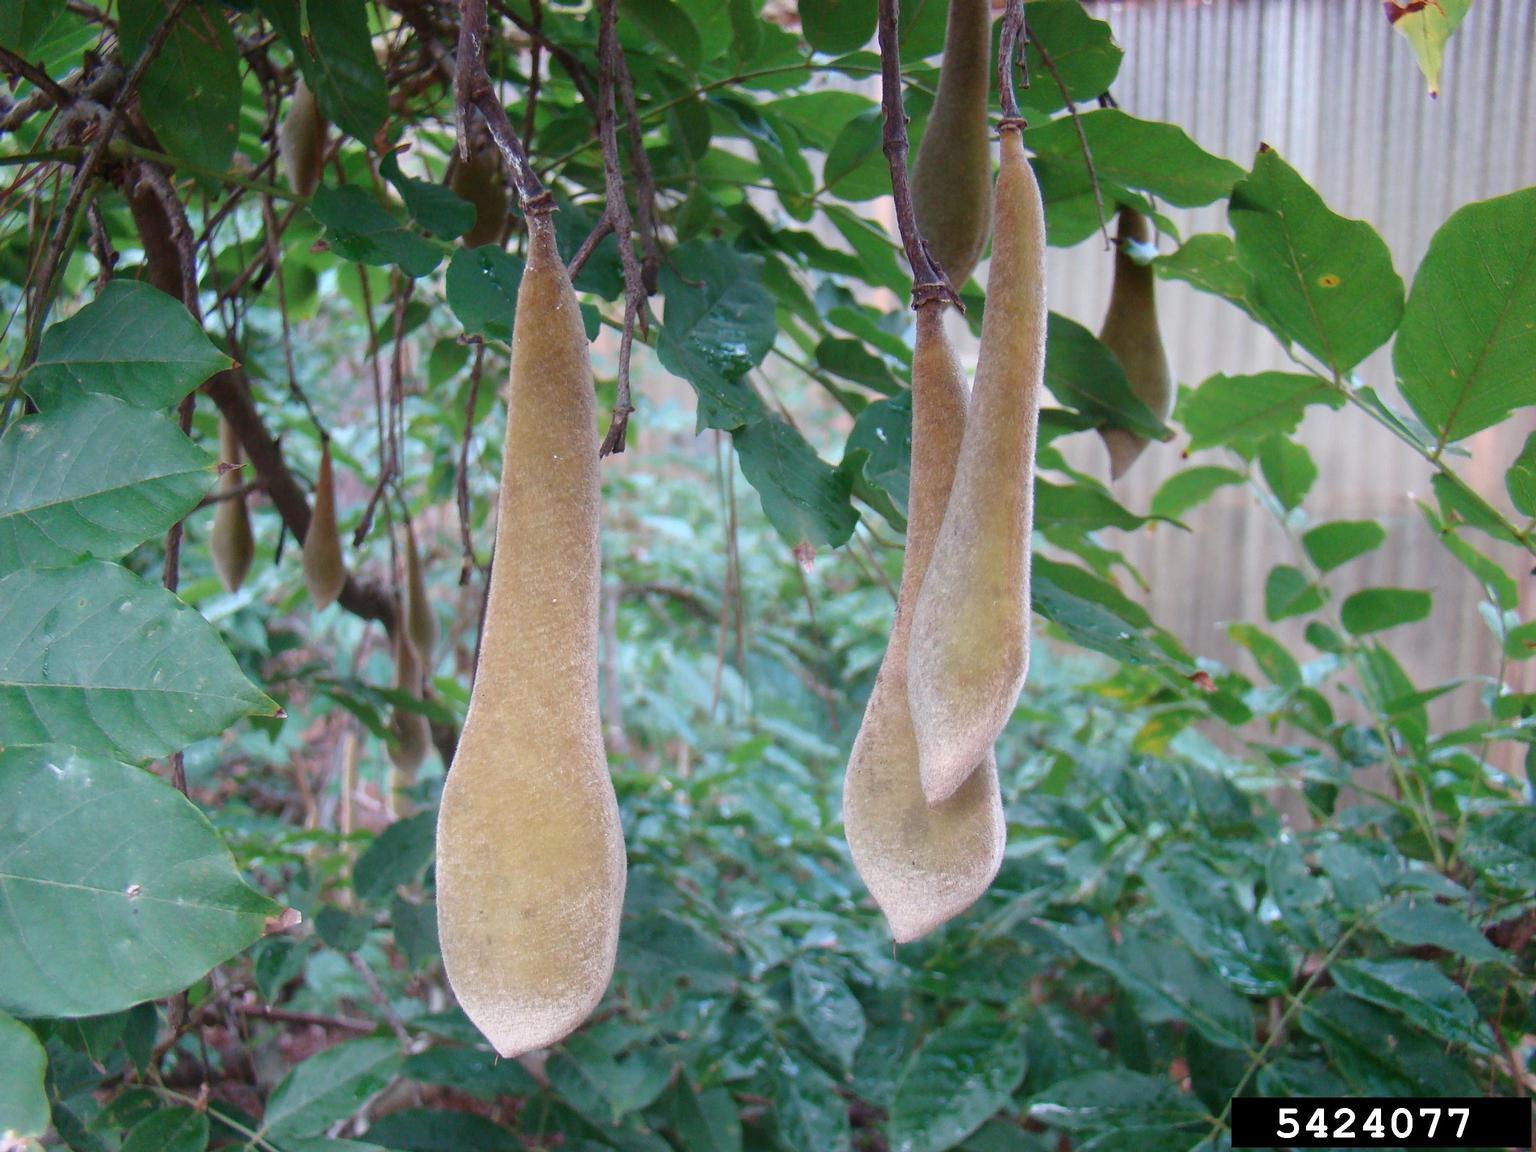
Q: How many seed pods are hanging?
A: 11